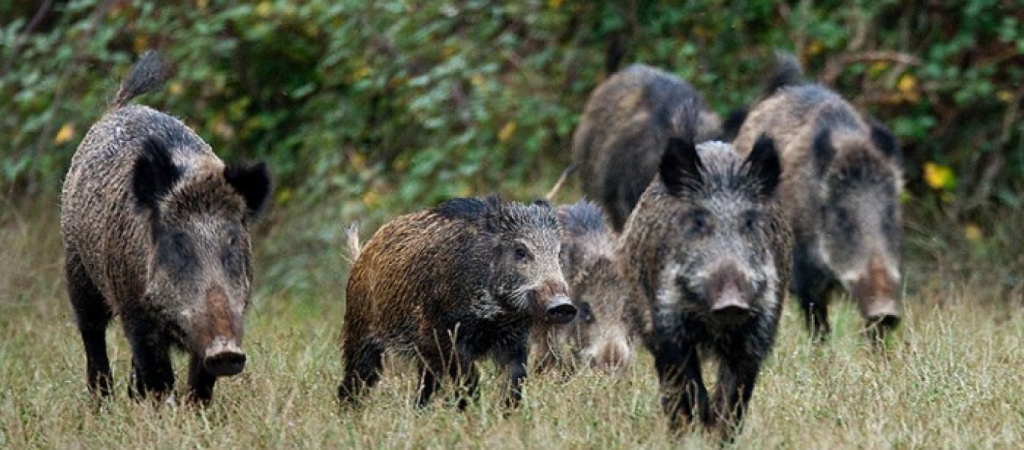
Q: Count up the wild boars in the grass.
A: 6